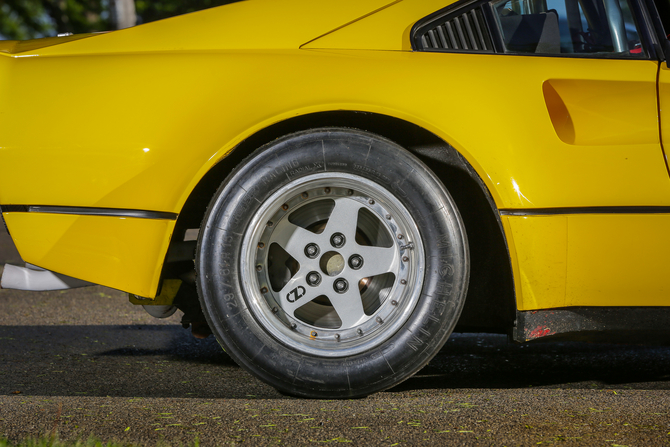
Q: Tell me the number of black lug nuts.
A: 5